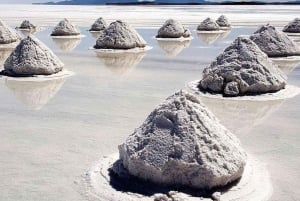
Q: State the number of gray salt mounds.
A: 13